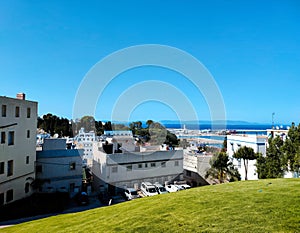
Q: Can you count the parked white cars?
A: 5